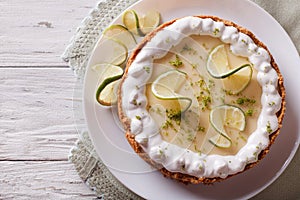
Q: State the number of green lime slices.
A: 6